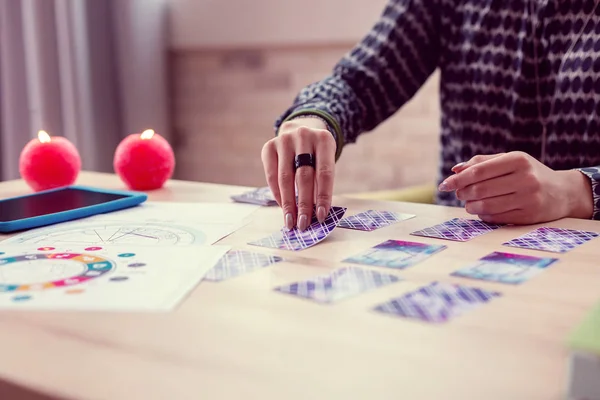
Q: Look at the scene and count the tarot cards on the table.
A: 9